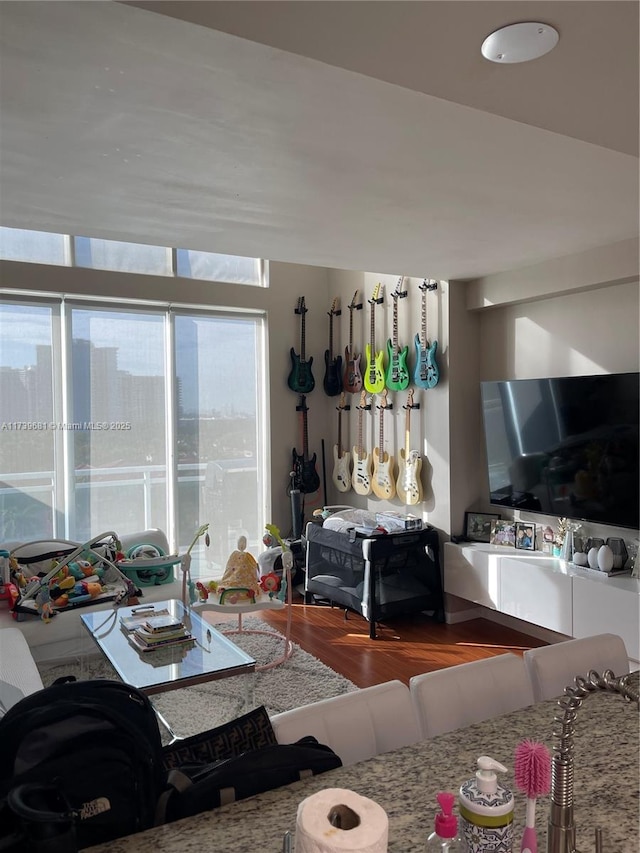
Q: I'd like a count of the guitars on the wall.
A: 11